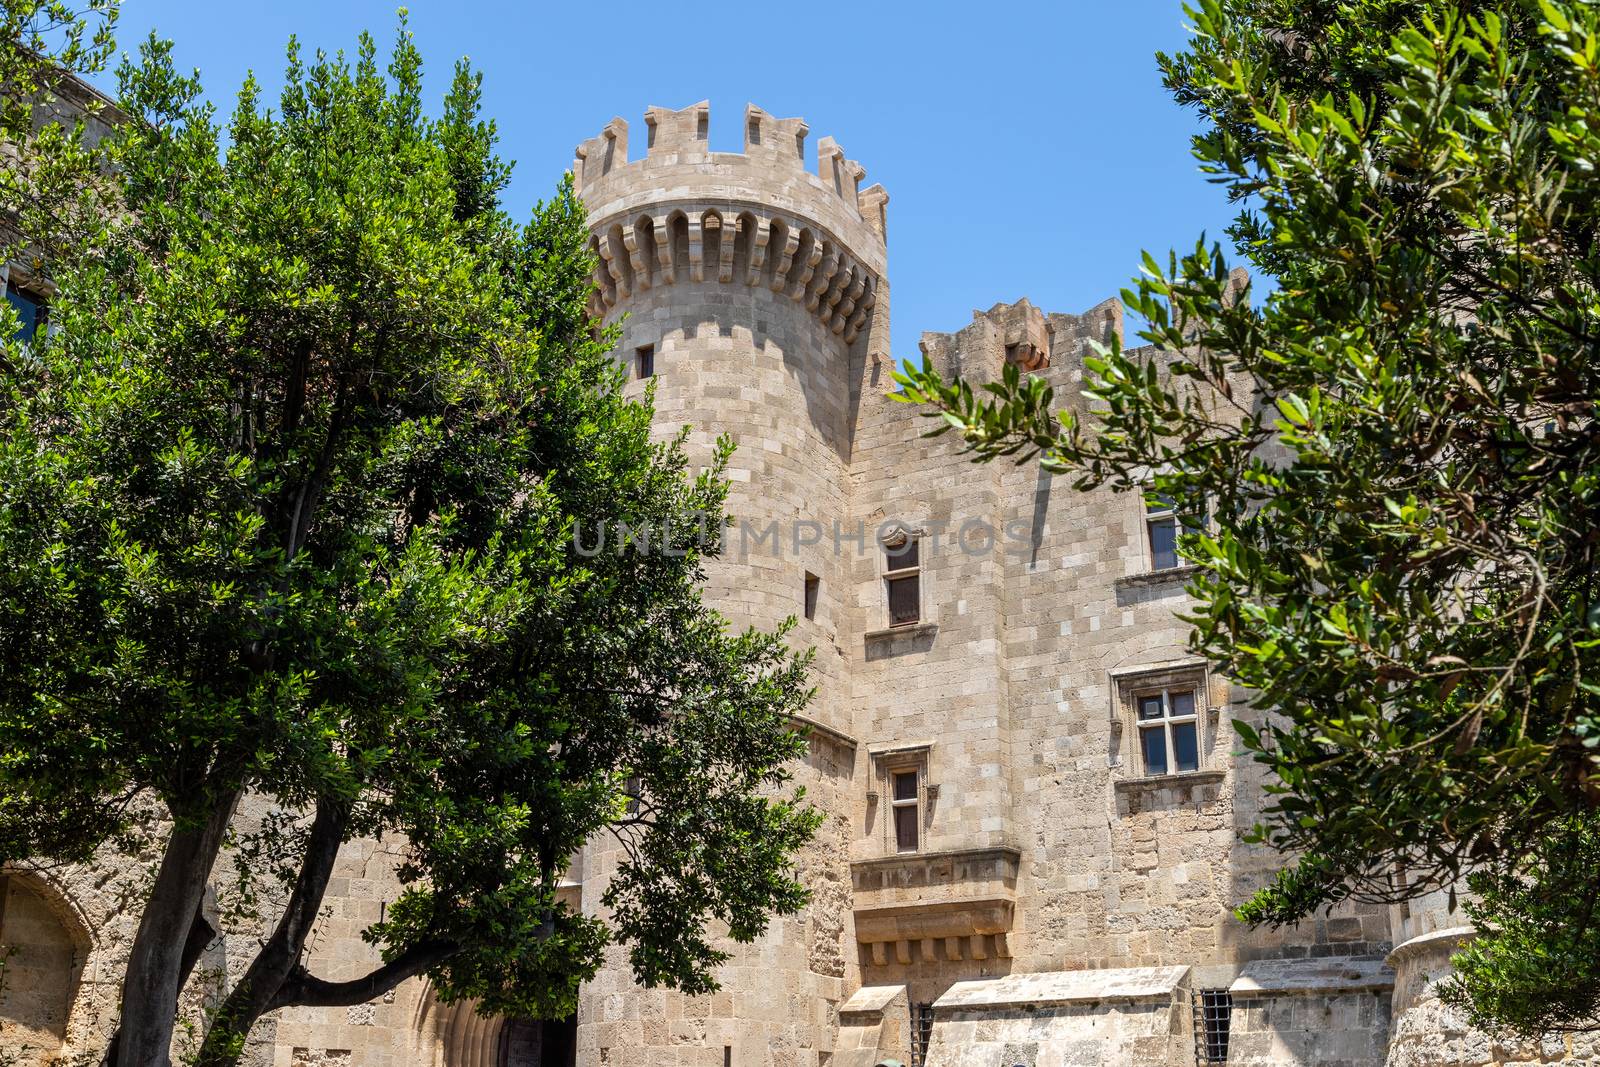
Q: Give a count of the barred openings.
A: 2